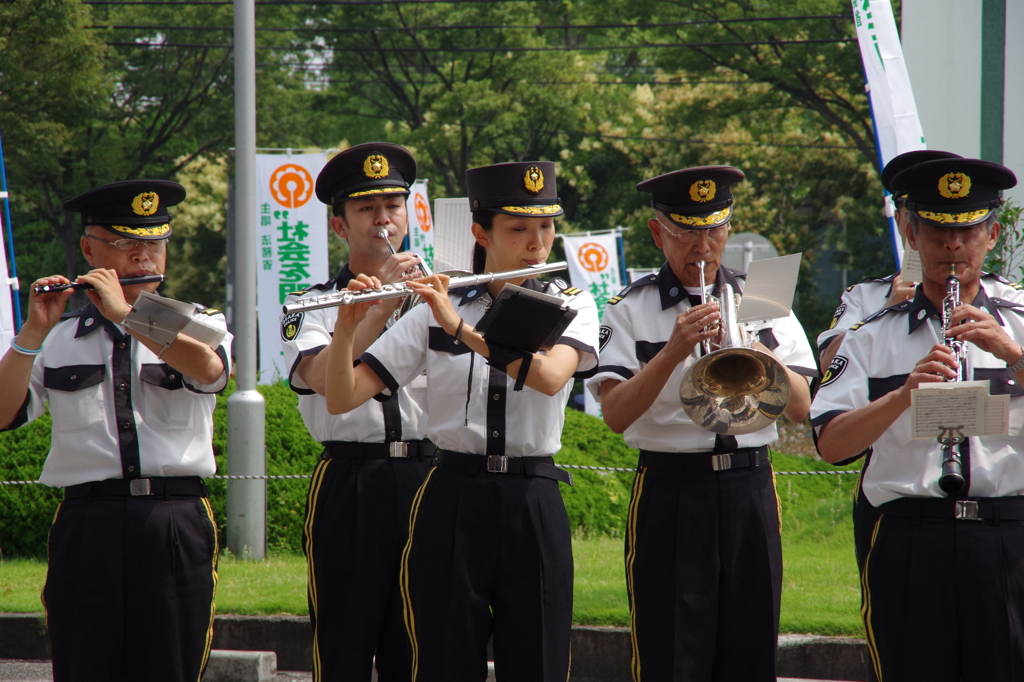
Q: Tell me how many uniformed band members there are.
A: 6